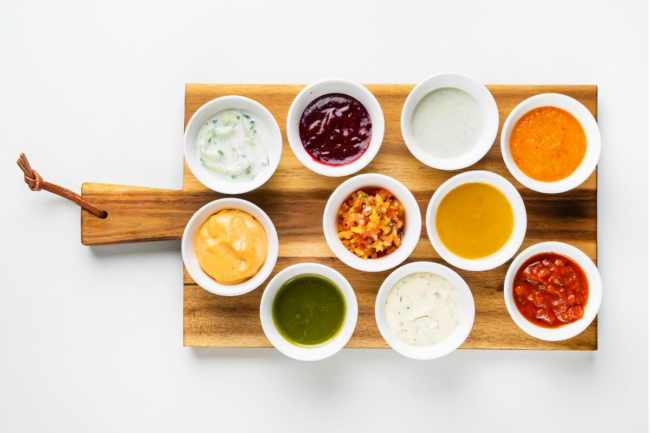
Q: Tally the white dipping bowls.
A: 10